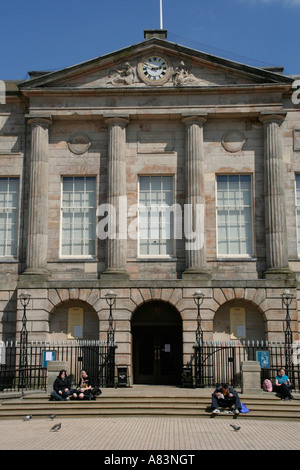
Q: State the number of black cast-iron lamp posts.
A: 4